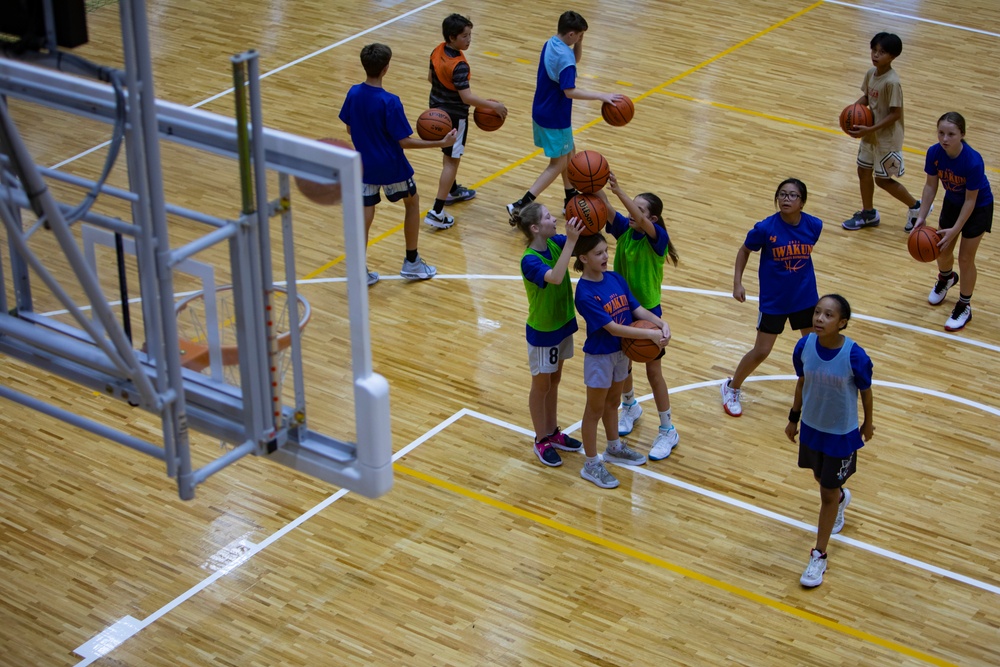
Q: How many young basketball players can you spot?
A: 10